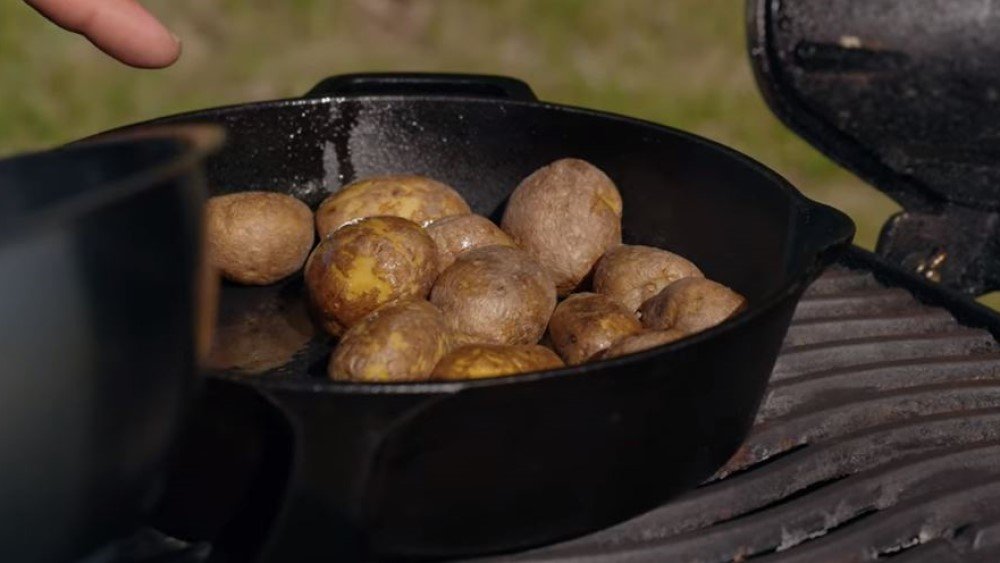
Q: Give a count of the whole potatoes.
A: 12